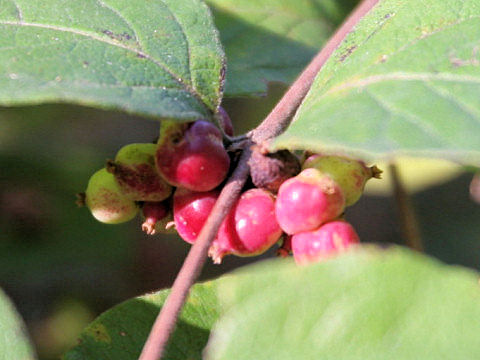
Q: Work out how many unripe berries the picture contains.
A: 3